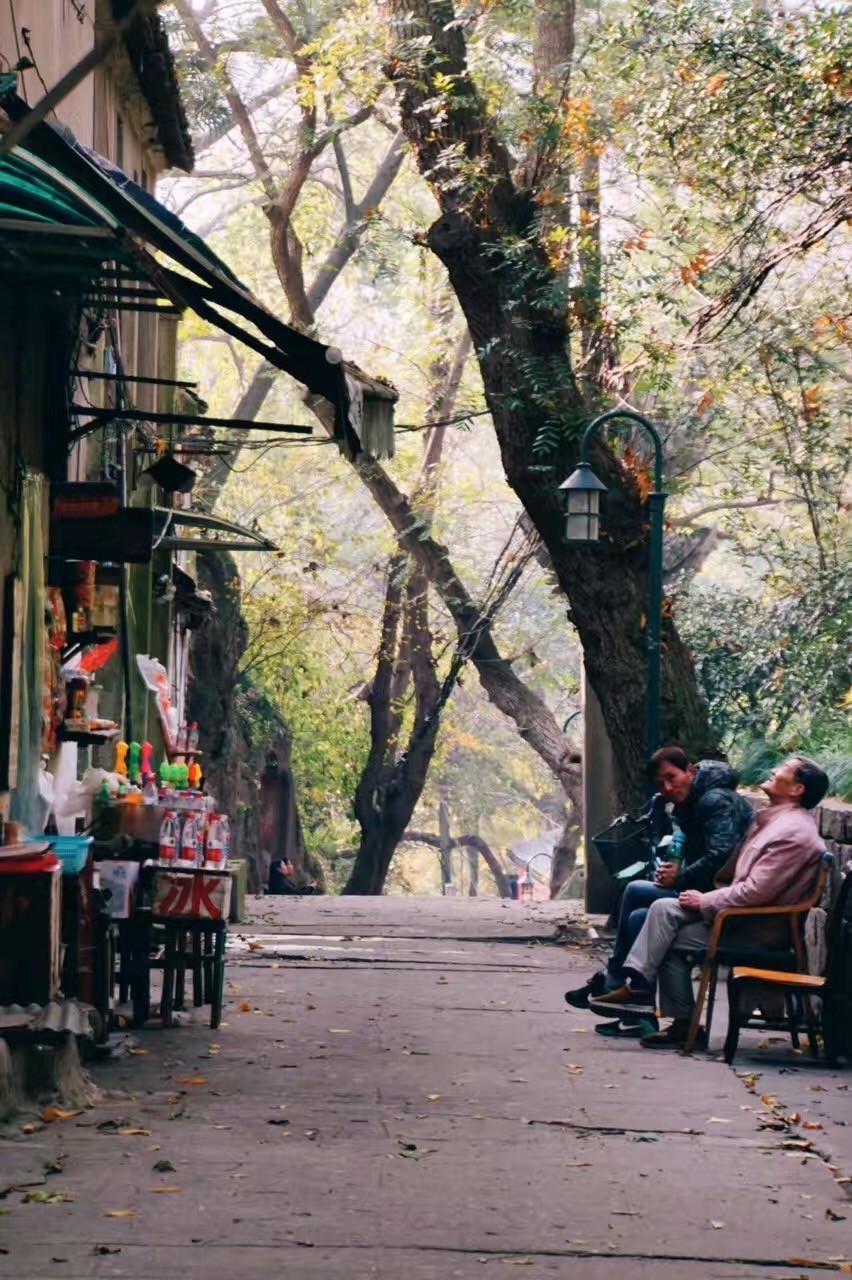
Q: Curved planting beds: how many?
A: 0